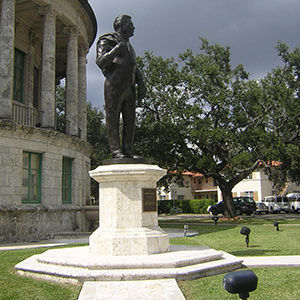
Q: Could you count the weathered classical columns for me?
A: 4